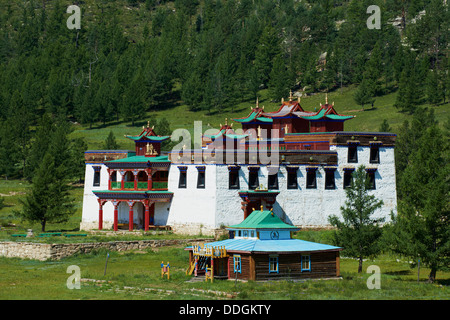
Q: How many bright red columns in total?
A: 8